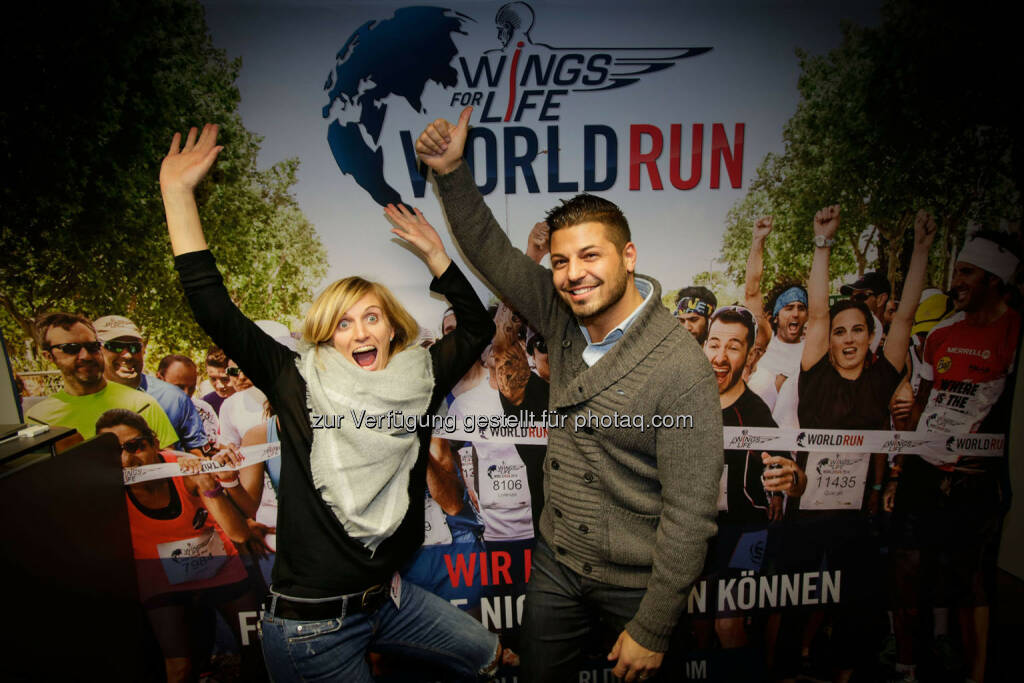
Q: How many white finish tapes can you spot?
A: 1